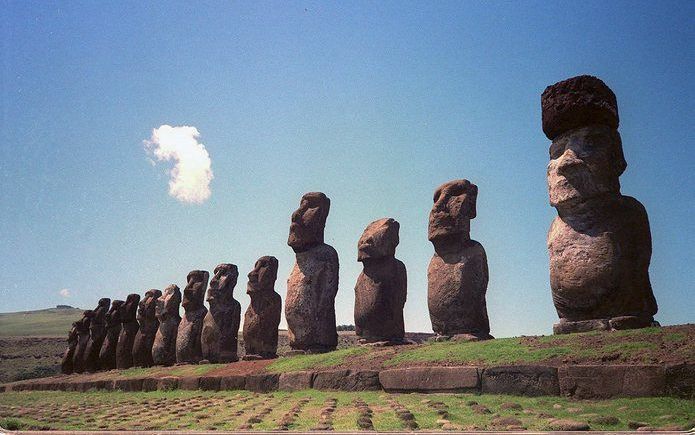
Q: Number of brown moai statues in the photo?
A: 14